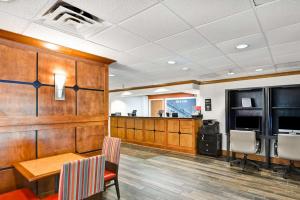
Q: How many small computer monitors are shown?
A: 2